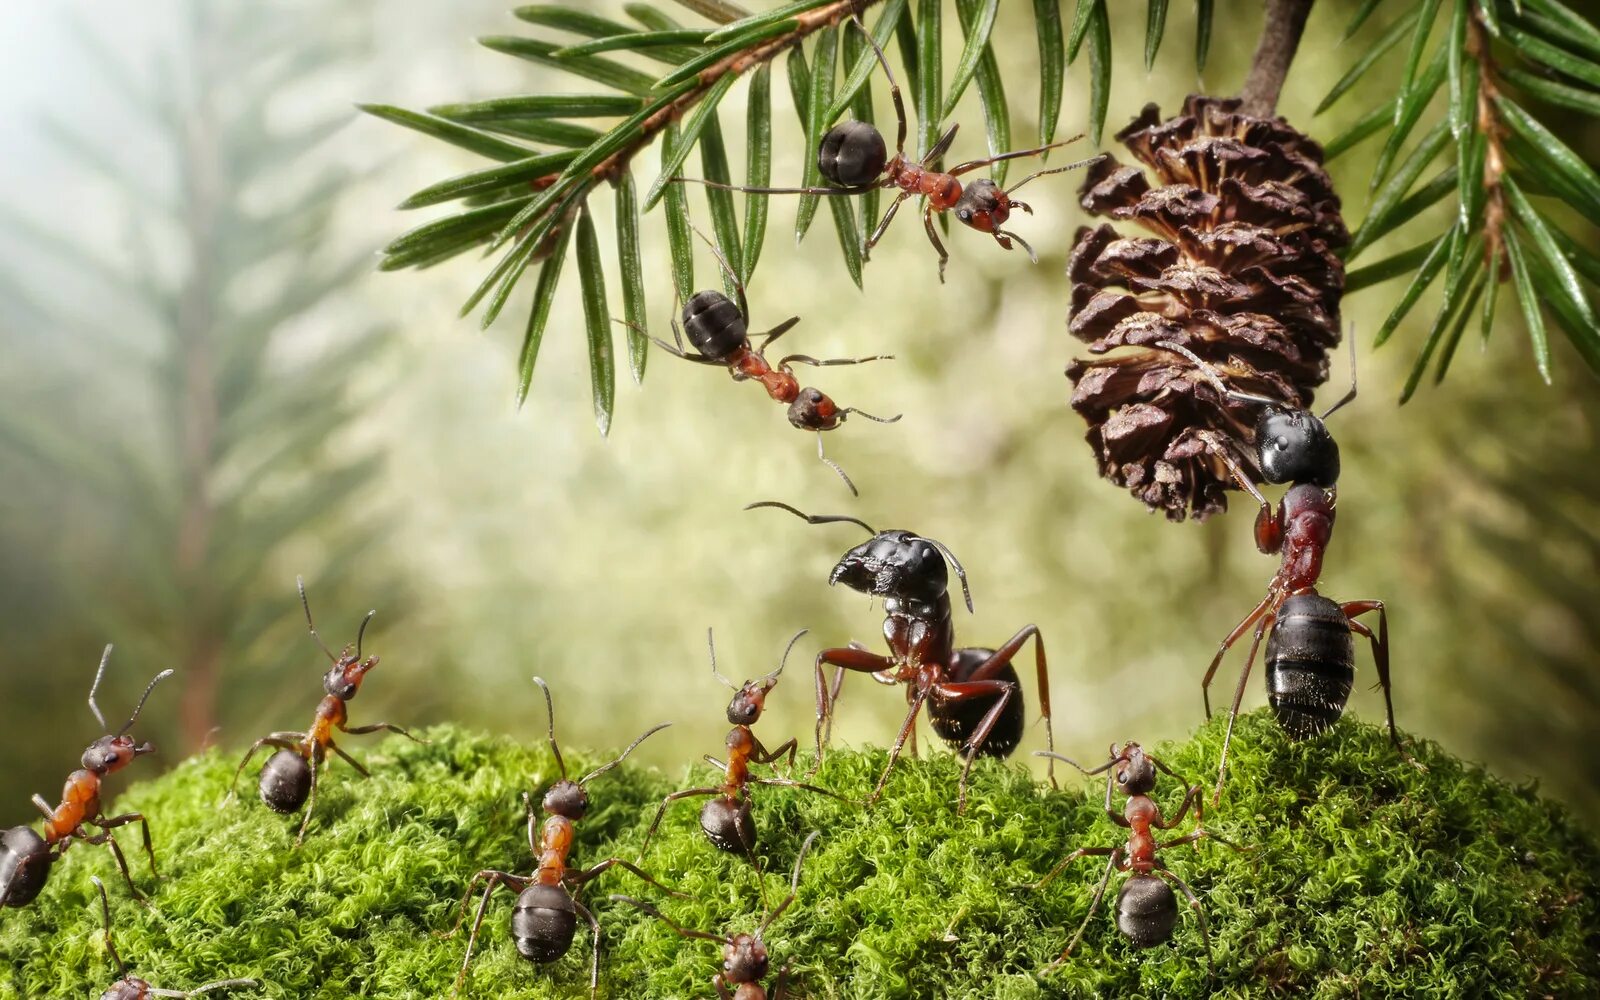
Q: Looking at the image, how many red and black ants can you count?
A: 11